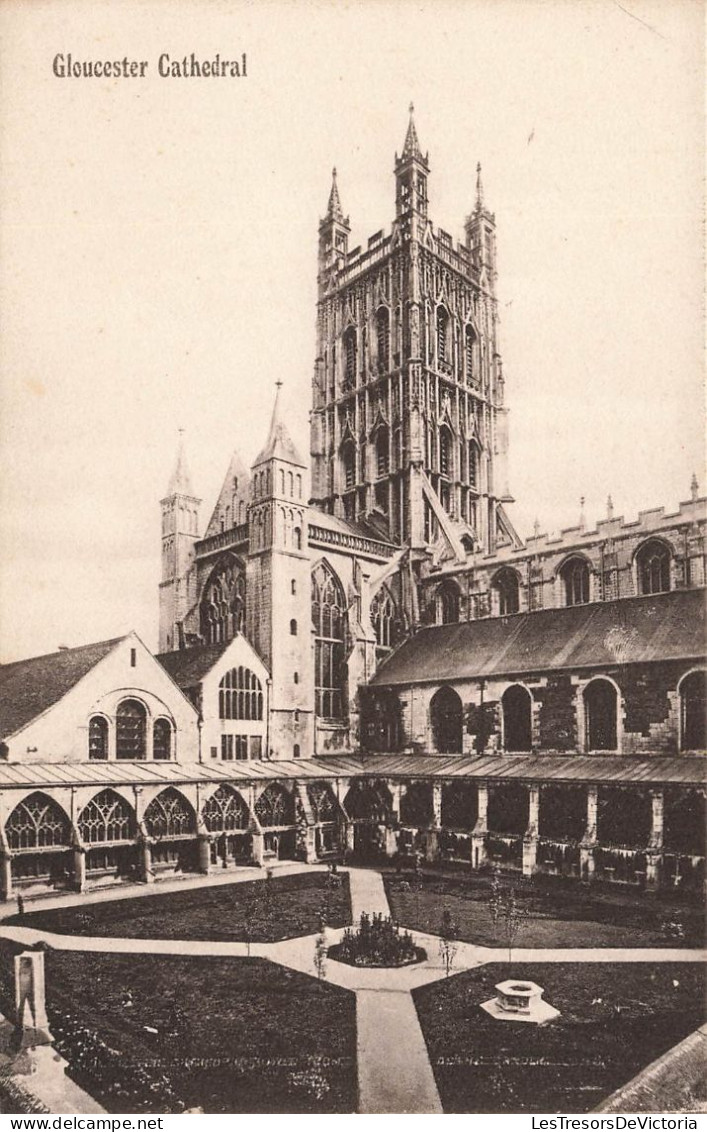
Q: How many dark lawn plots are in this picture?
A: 4